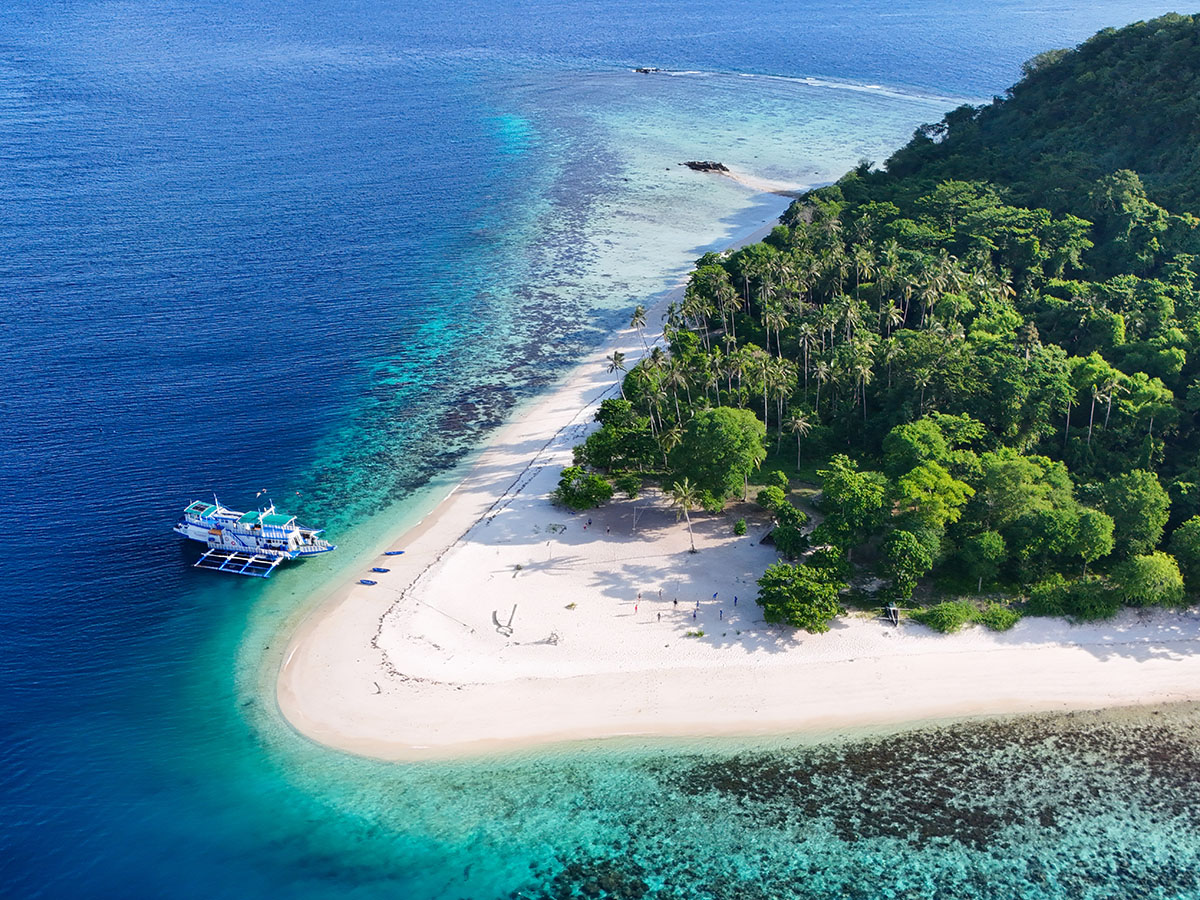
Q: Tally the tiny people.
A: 13